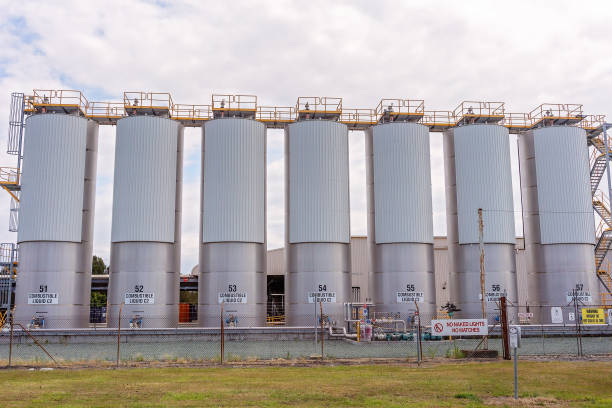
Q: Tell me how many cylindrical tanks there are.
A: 7